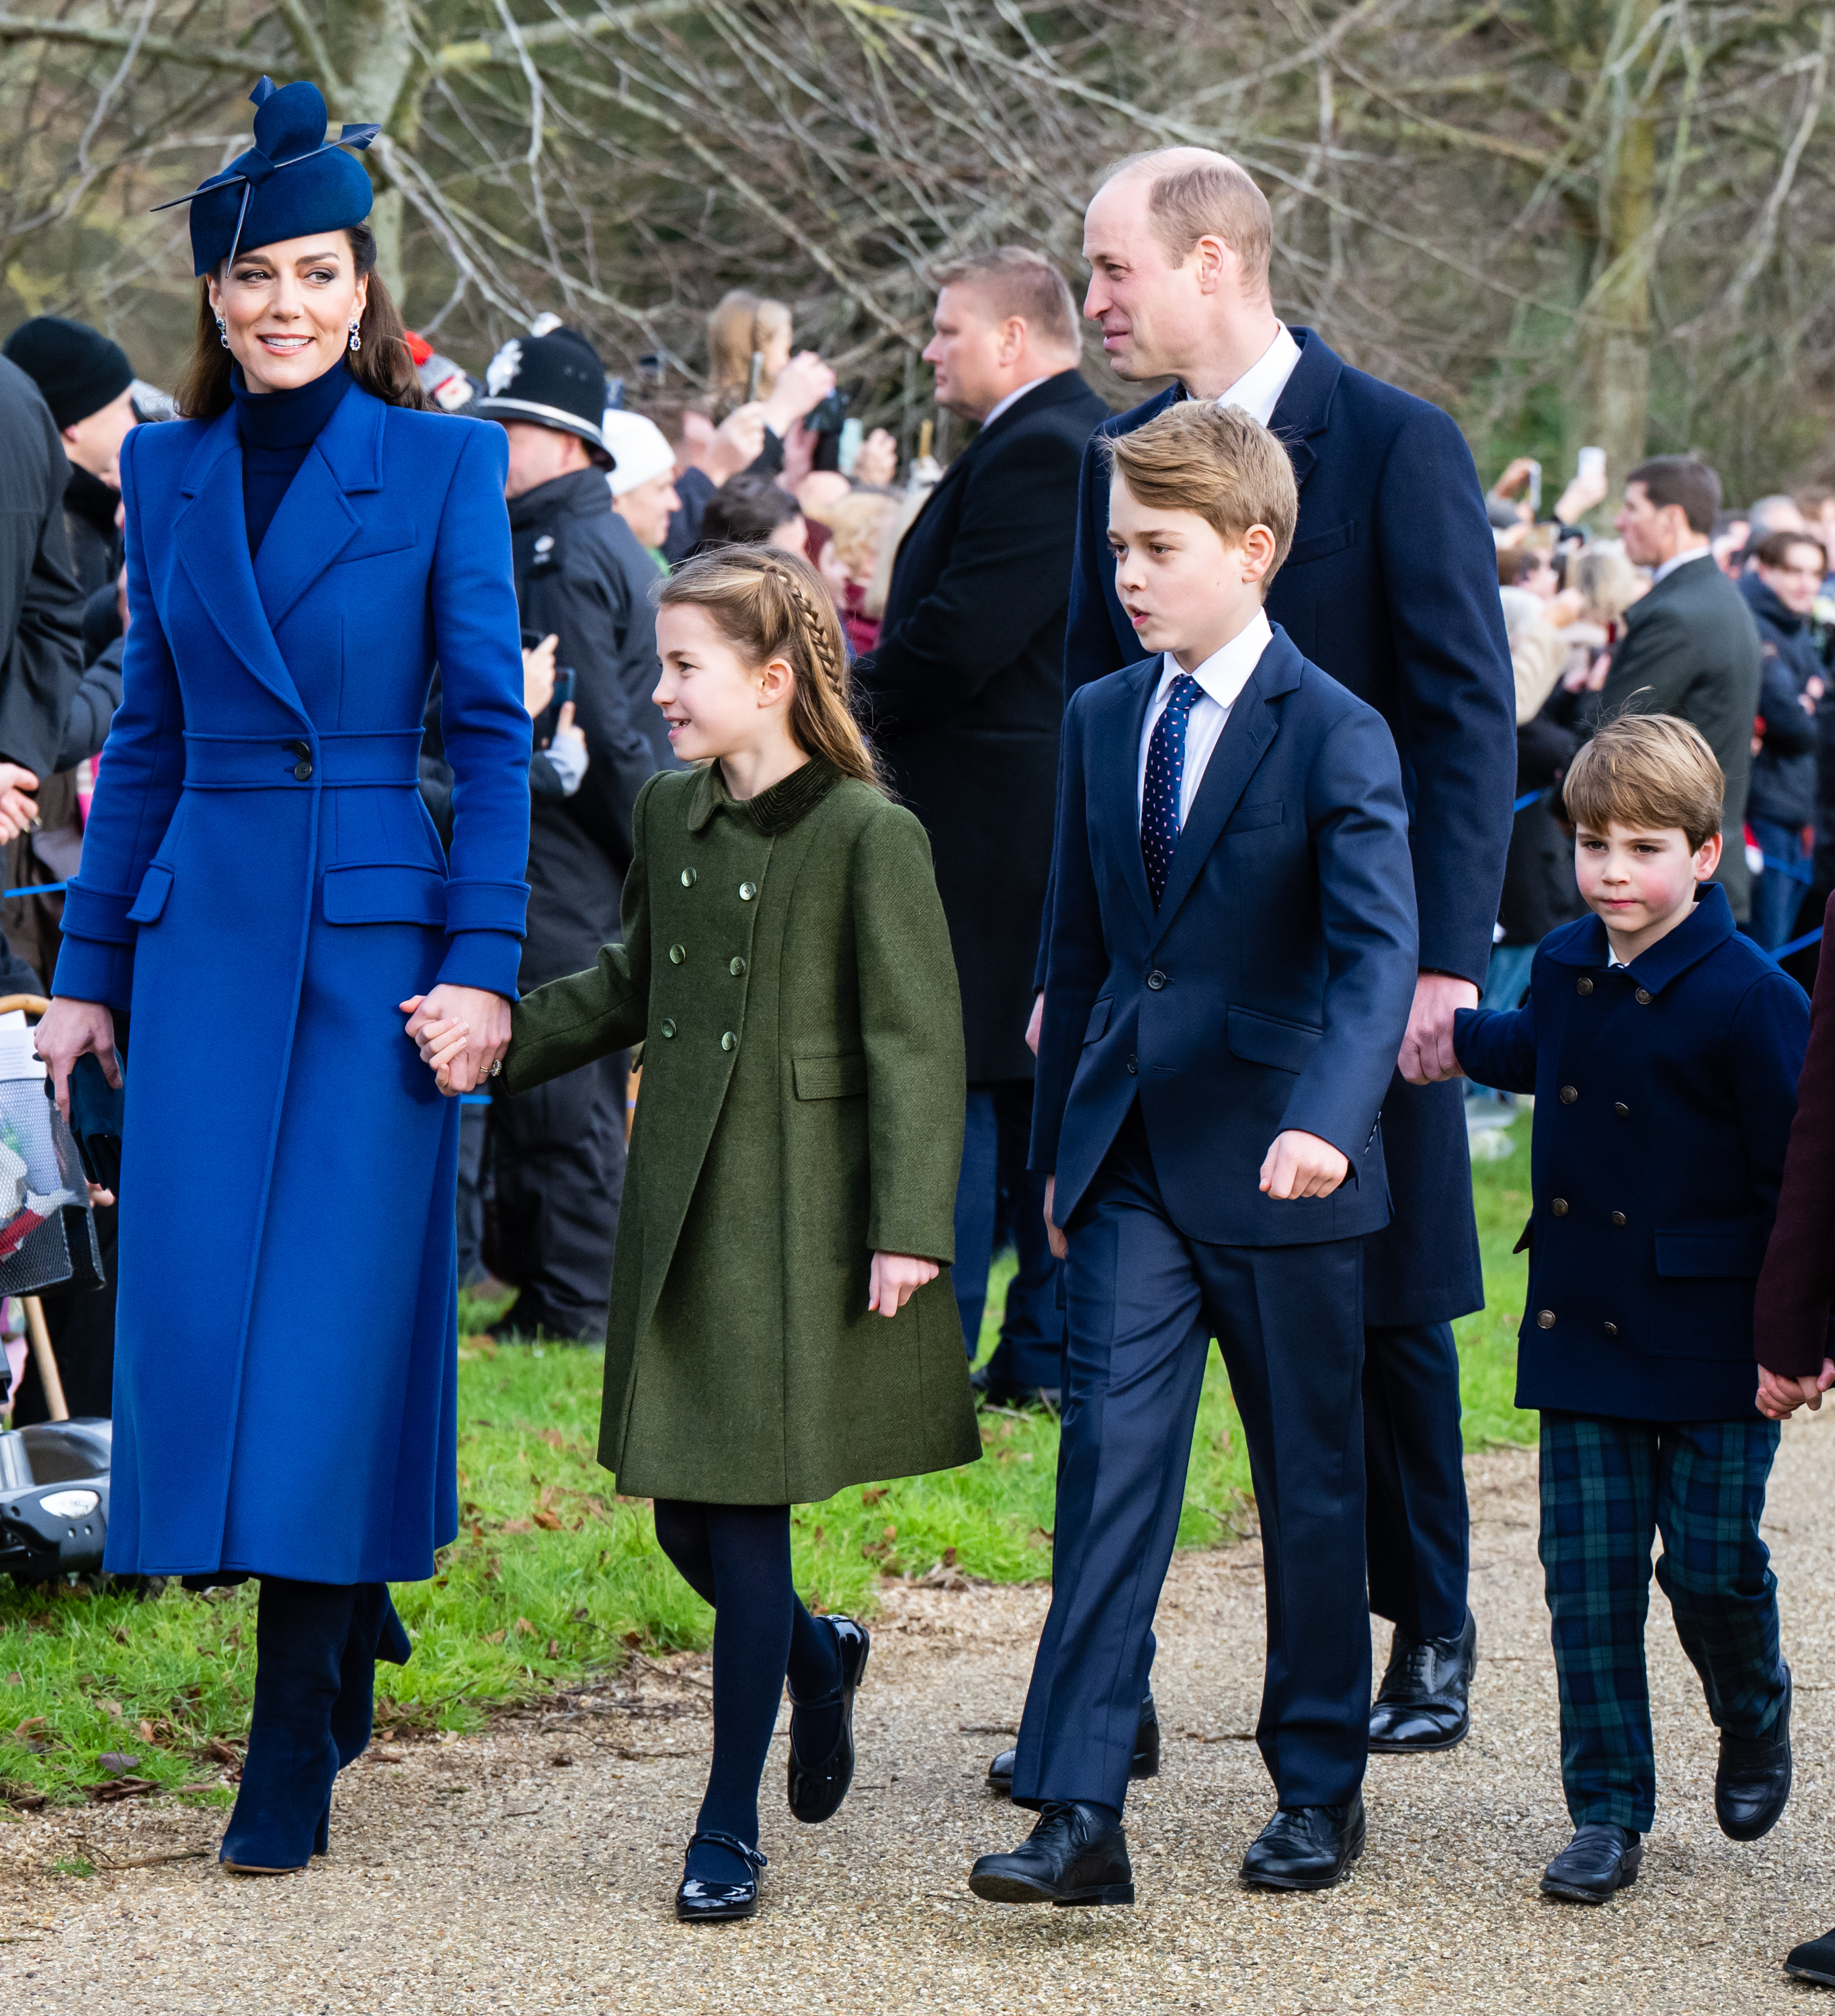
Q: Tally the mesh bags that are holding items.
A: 1